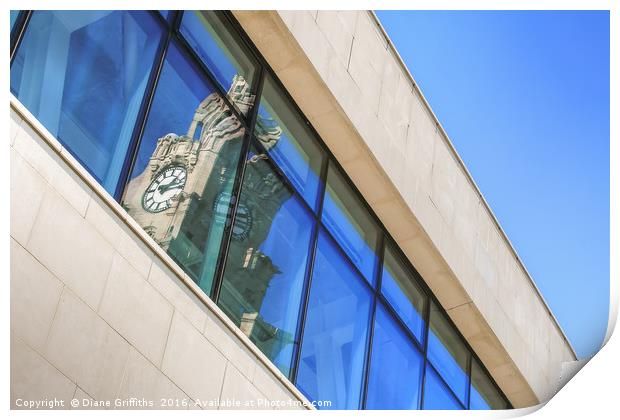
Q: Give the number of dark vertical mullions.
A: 7